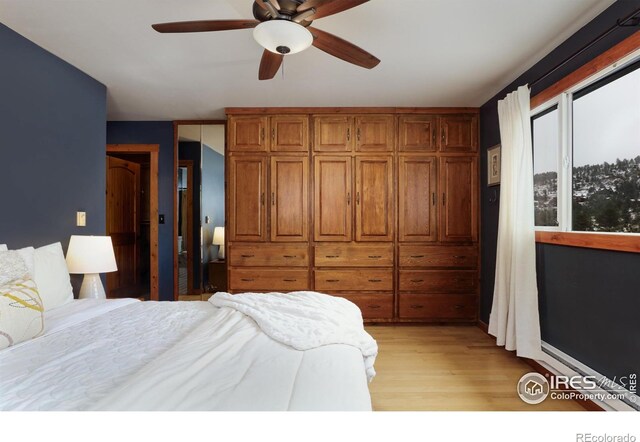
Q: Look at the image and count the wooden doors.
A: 13